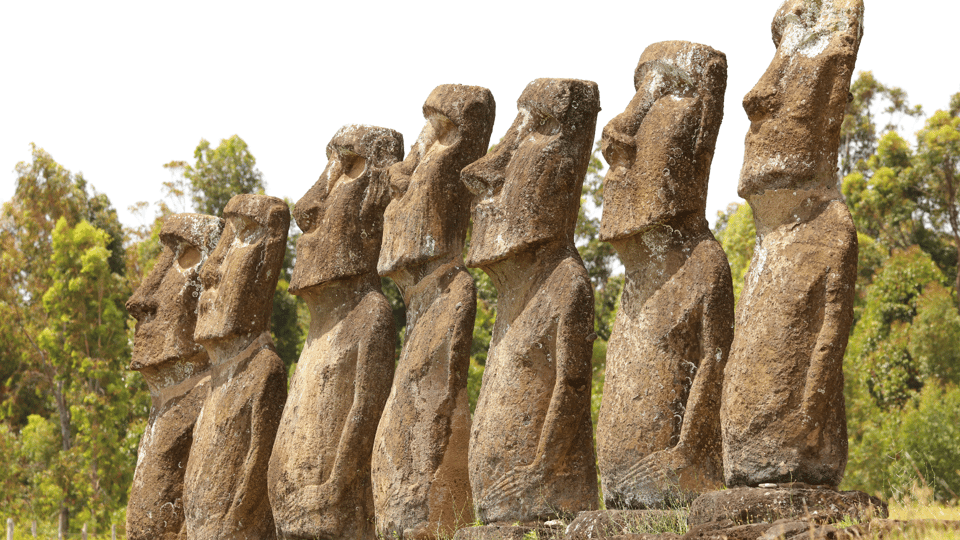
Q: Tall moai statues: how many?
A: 7